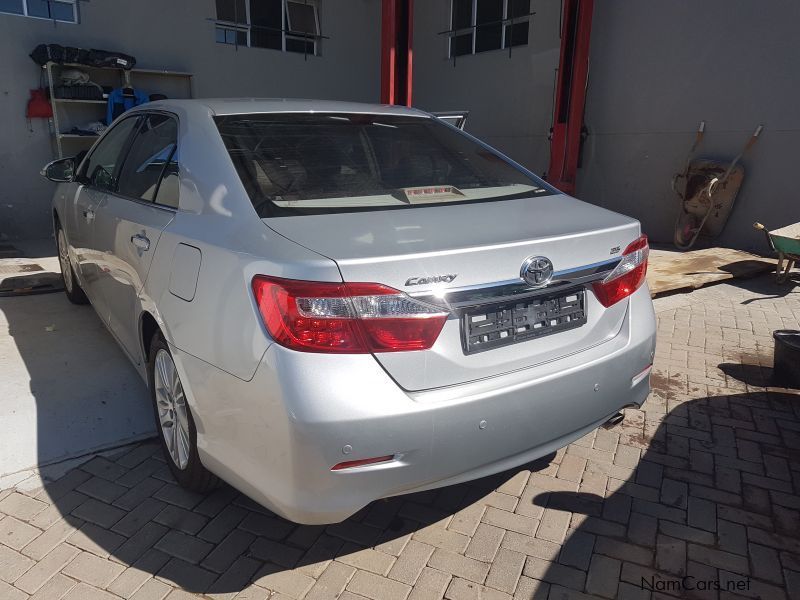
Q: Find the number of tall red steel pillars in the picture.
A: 2